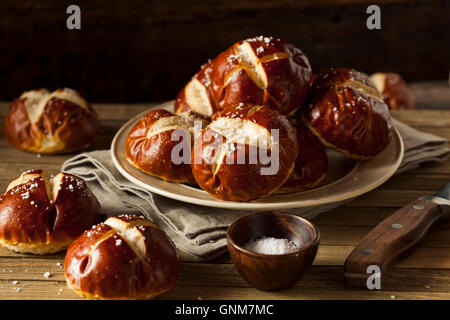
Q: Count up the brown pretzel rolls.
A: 10